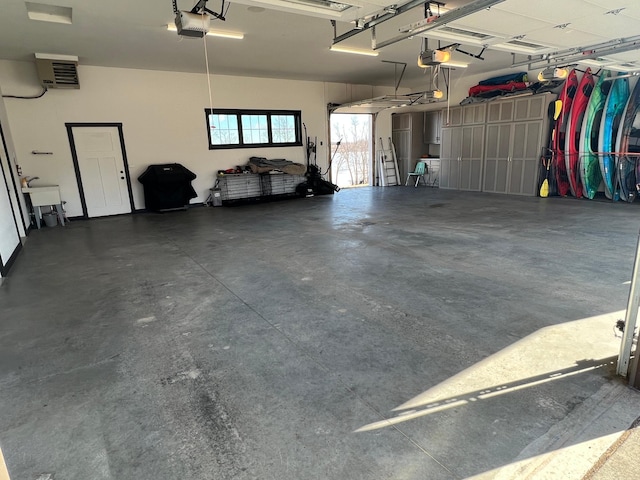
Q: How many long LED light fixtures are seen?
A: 3